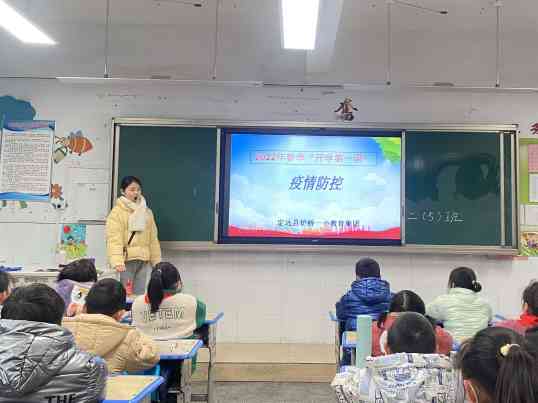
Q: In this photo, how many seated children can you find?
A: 11